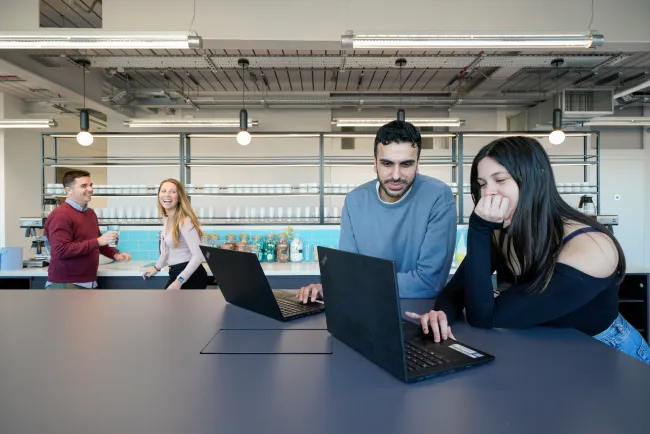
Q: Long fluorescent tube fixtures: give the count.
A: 6